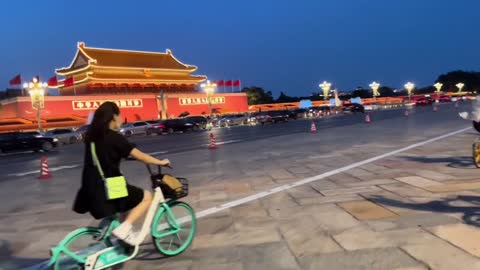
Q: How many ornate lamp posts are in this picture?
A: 7